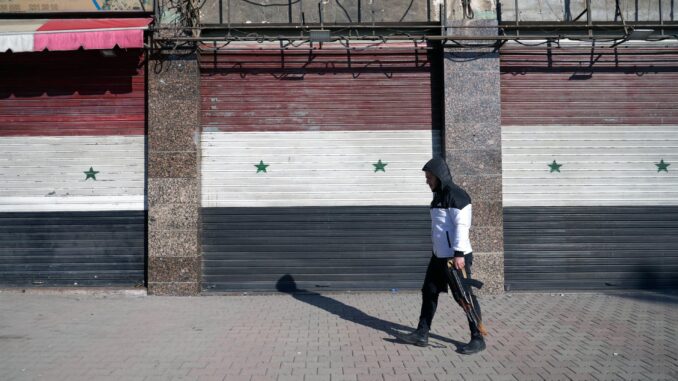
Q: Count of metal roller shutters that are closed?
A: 3